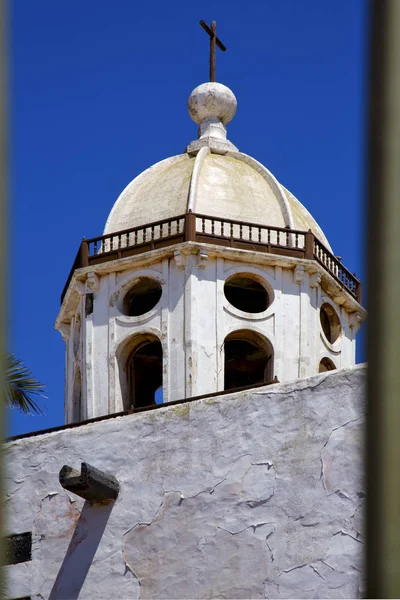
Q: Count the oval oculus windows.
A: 3